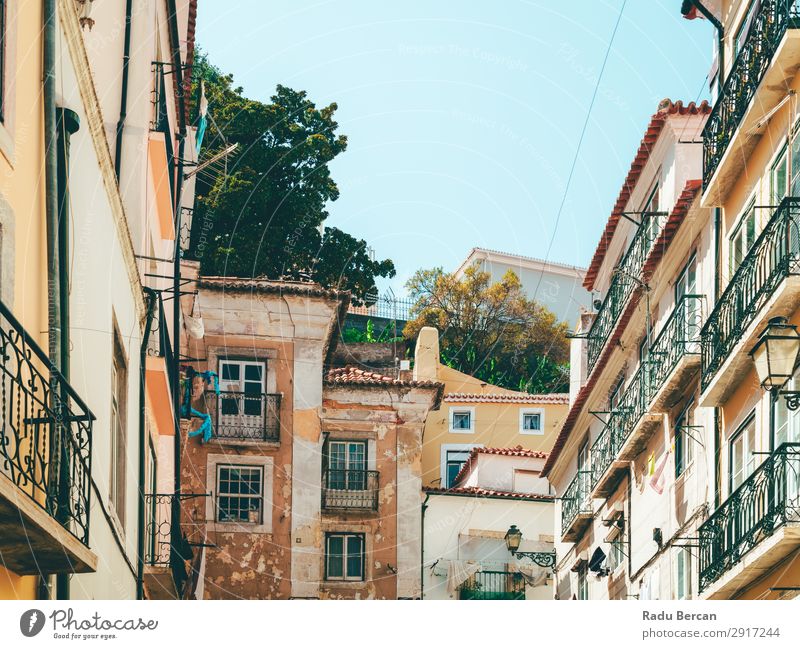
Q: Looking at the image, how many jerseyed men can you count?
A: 0